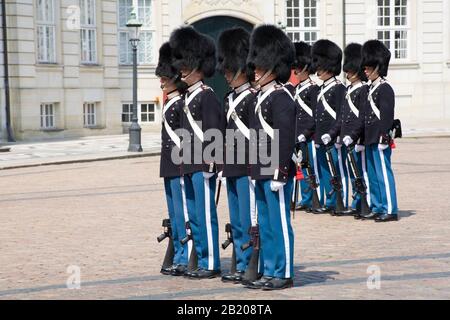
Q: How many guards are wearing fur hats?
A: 8